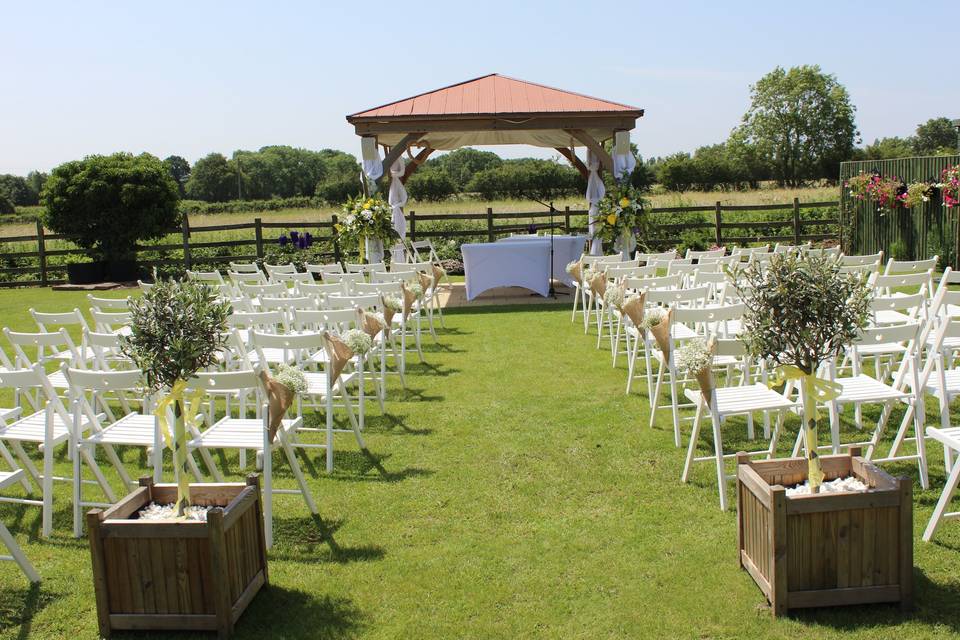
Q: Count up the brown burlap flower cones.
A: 14